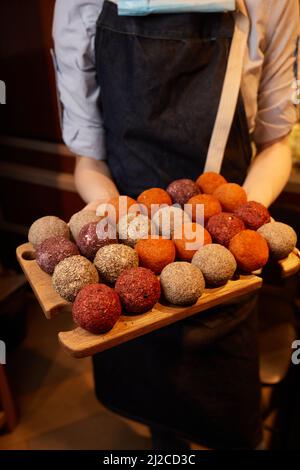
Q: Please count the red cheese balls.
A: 4